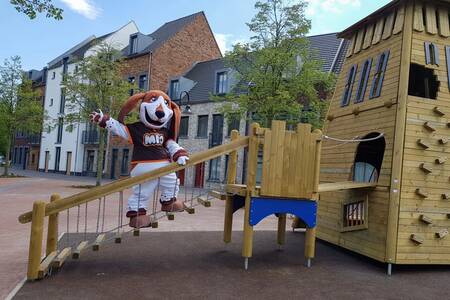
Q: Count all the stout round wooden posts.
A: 6